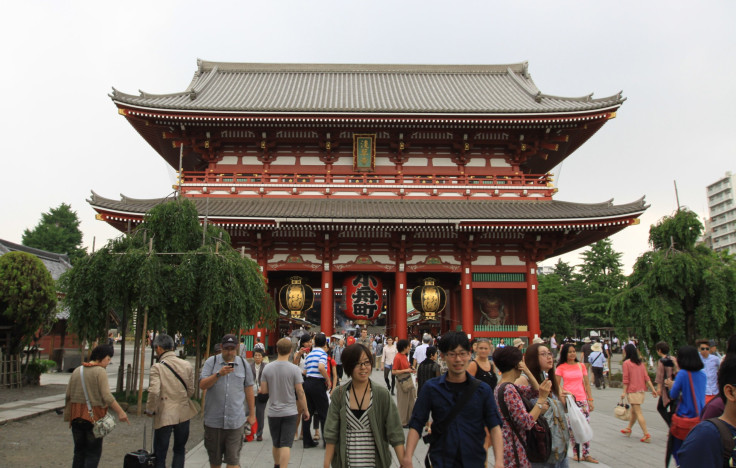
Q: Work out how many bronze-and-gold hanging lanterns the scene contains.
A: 2